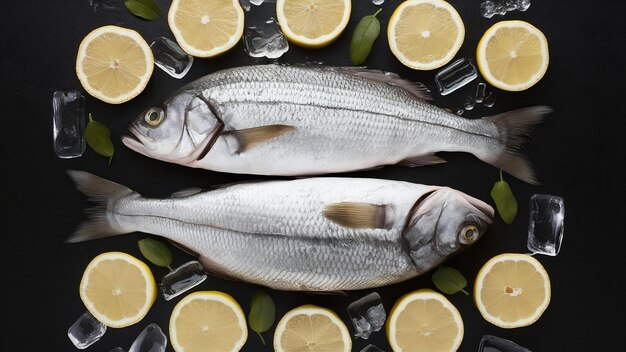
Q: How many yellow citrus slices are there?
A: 10